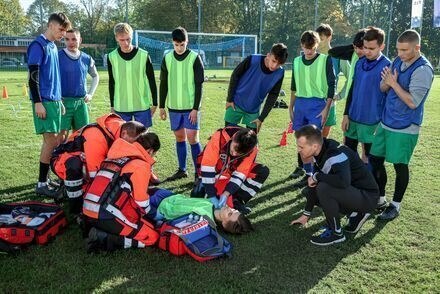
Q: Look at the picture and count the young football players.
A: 11